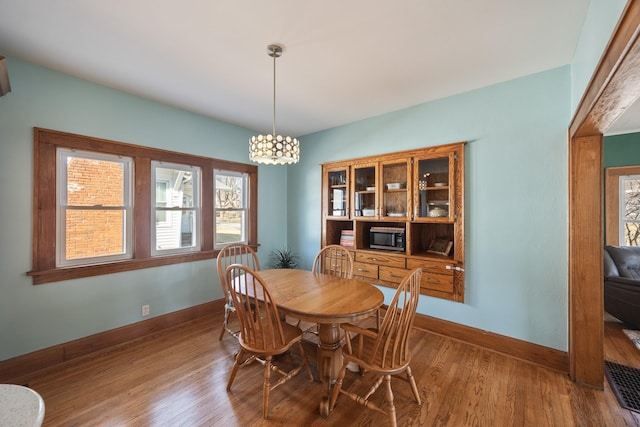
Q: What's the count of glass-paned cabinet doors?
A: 4